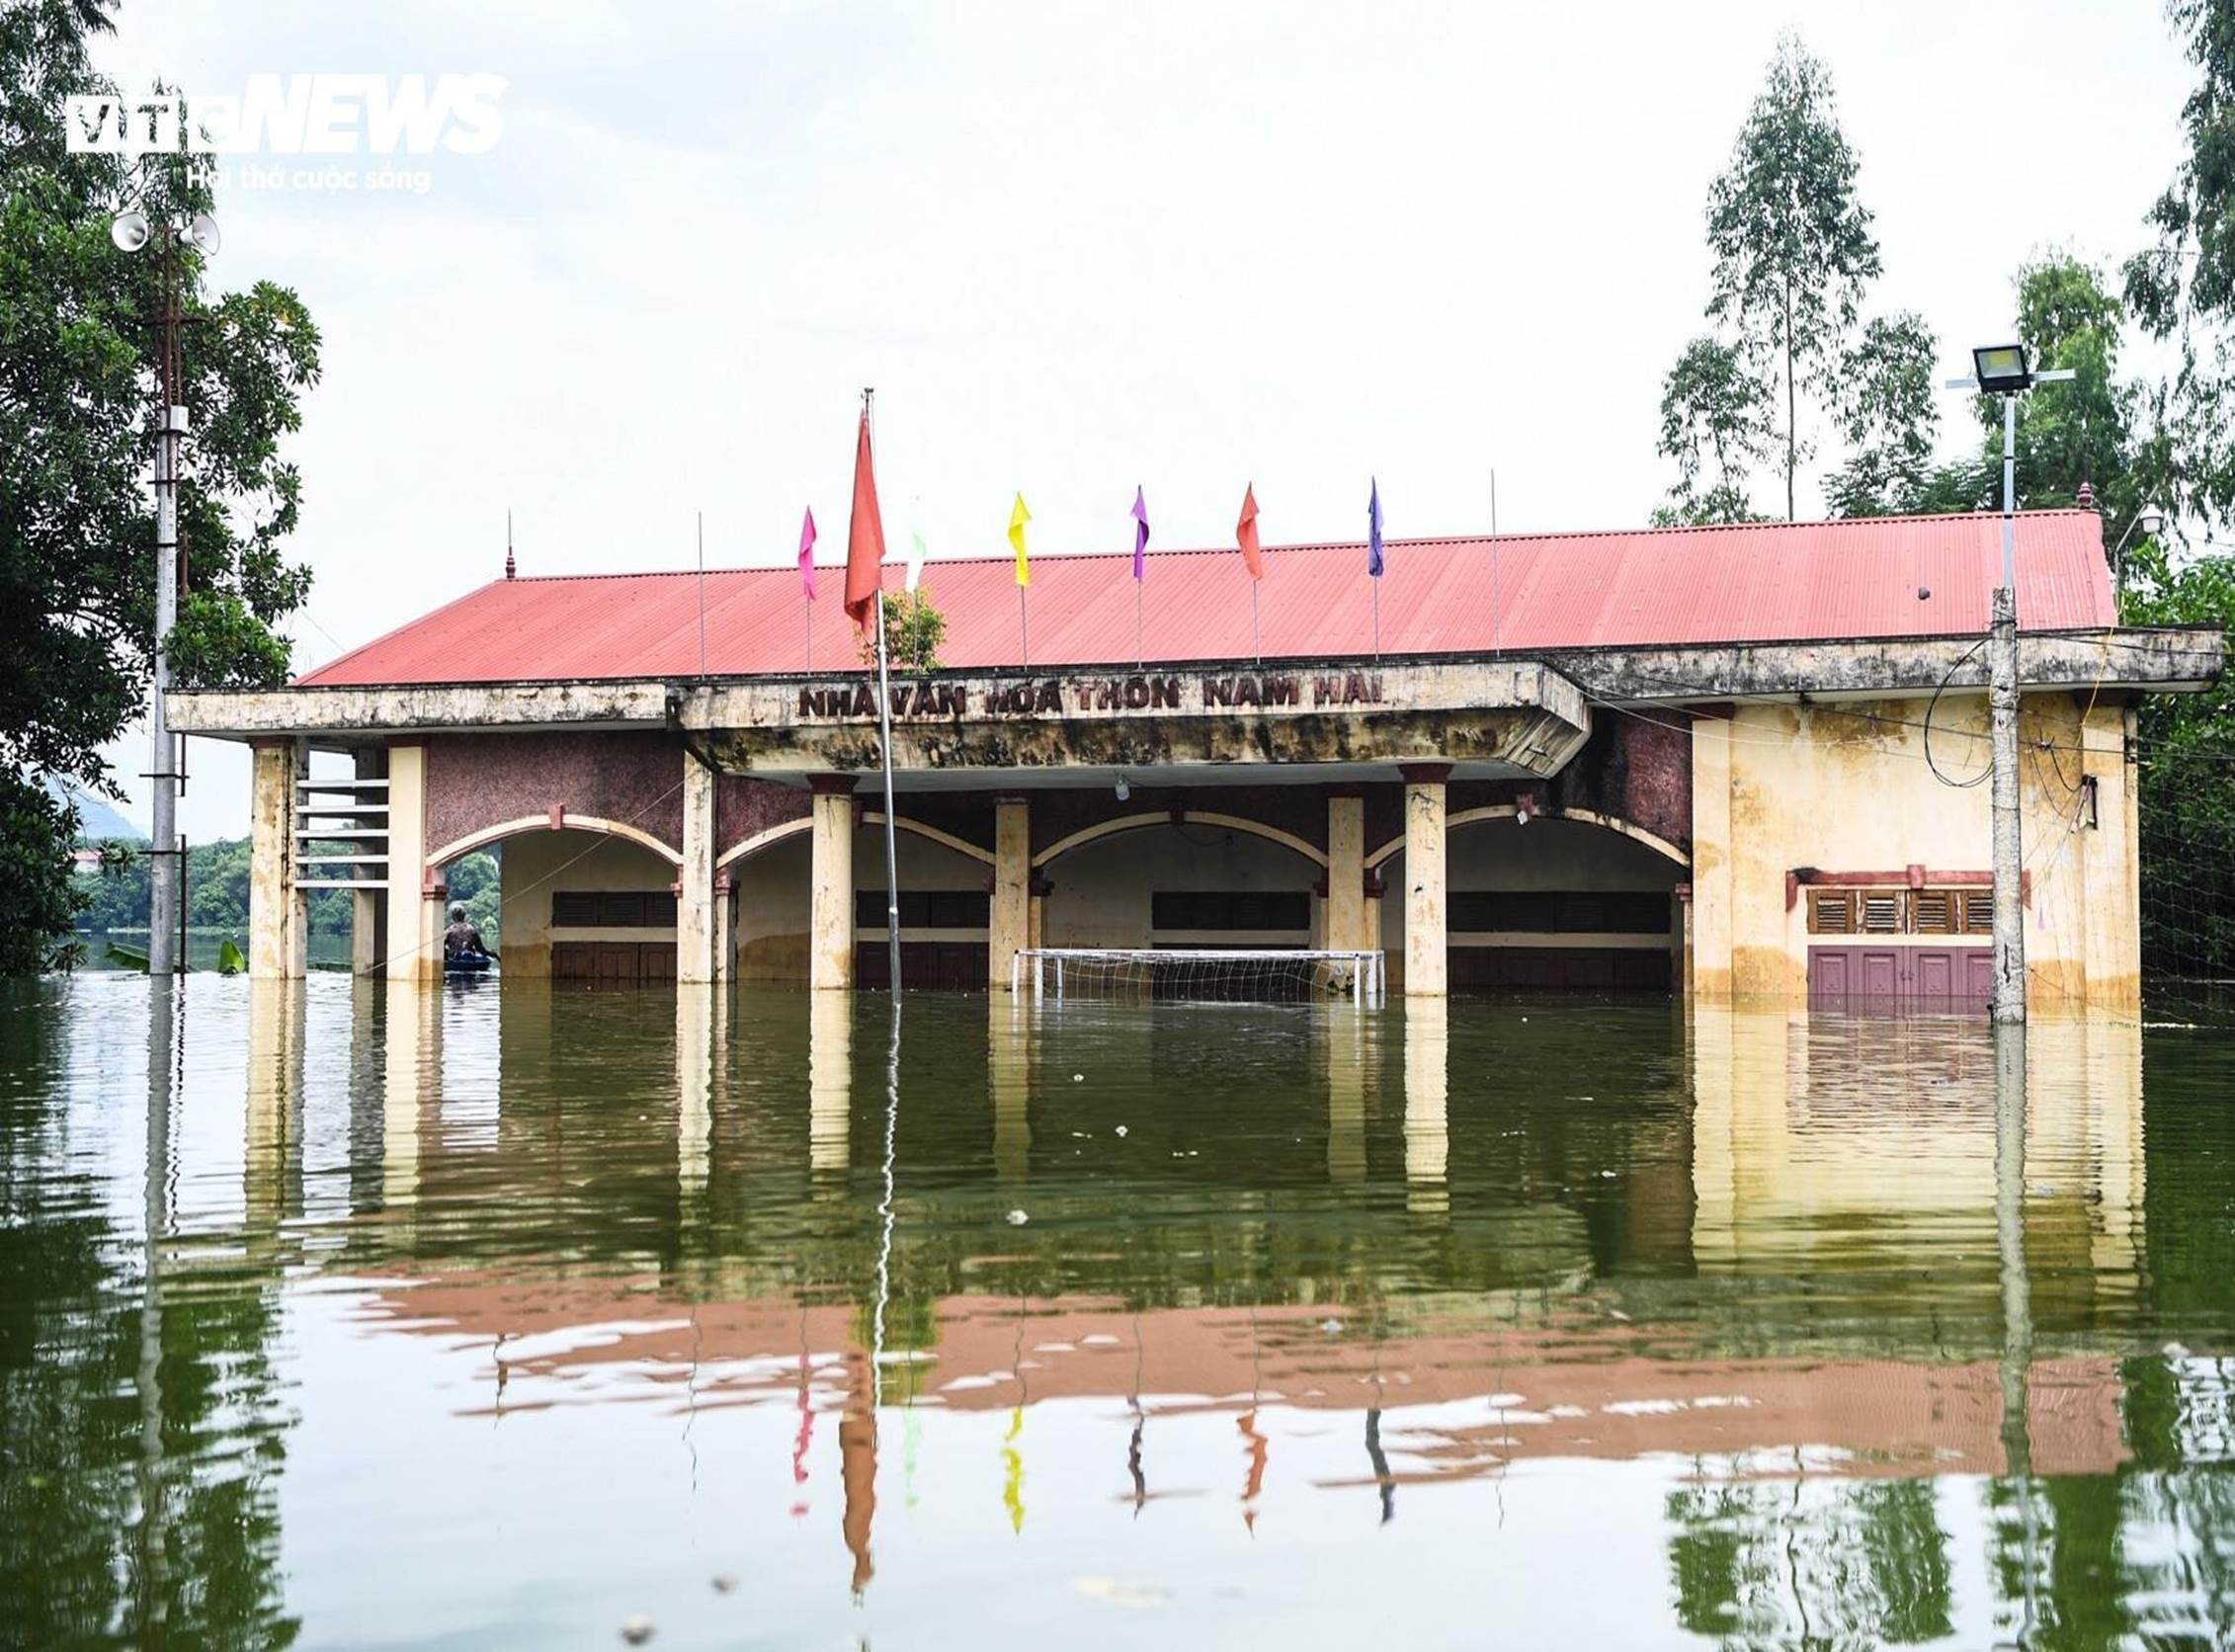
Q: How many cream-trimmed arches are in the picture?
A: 4